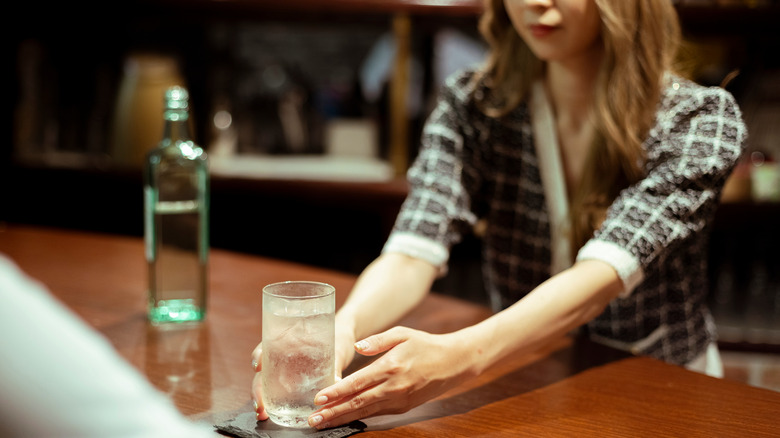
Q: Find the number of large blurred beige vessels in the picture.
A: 1